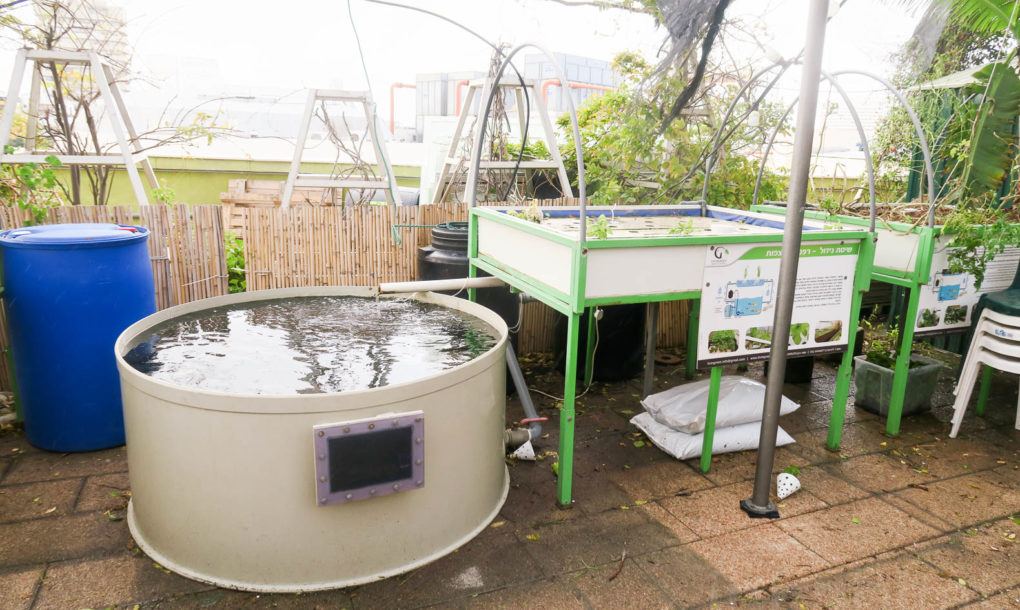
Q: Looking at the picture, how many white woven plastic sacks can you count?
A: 2